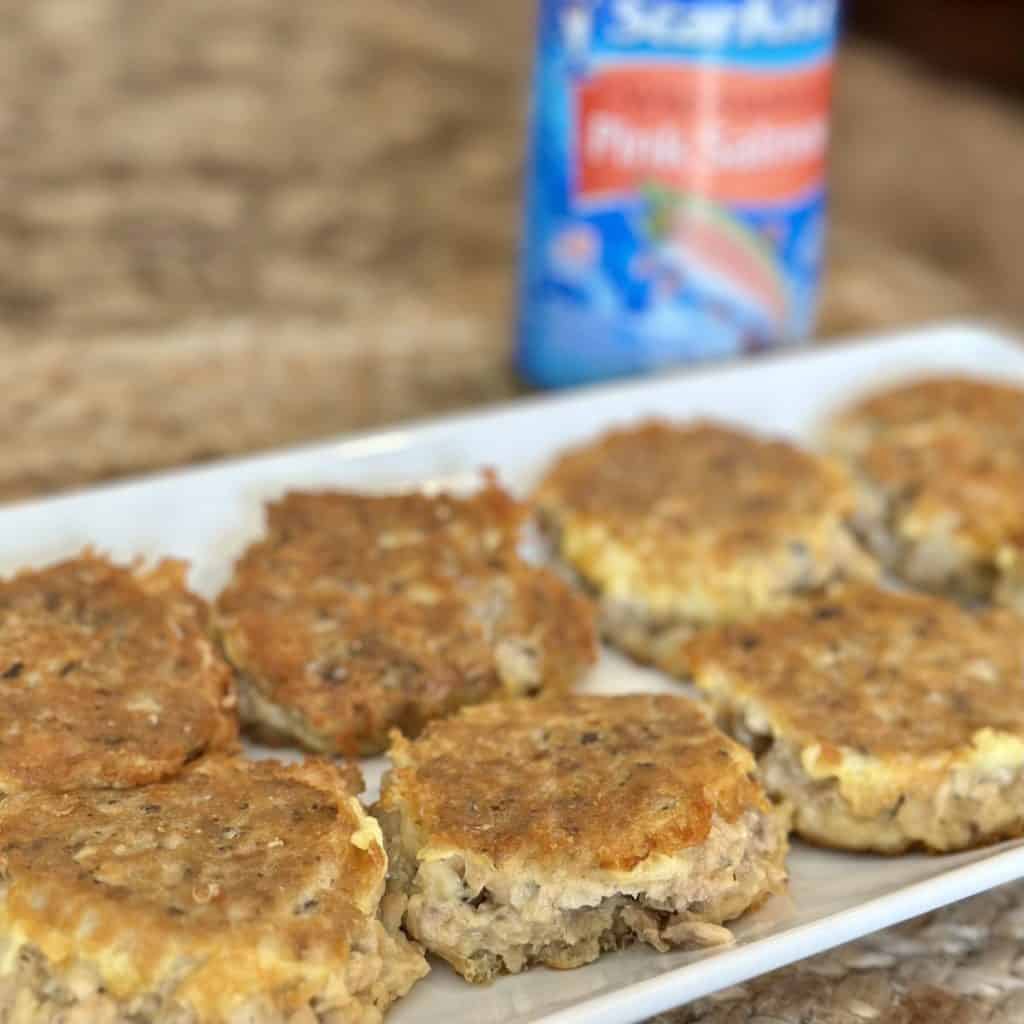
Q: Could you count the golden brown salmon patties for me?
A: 7